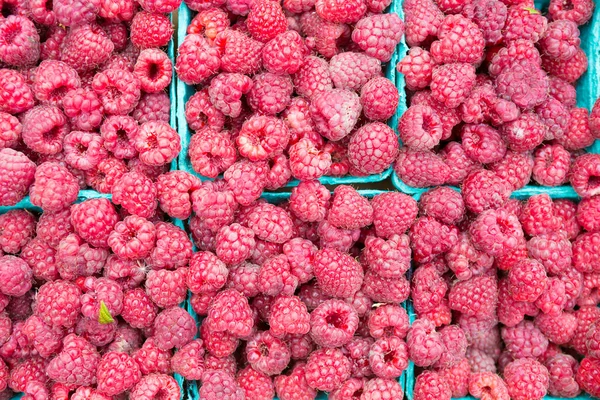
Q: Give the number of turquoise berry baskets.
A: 6